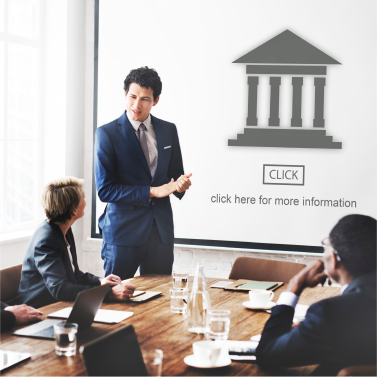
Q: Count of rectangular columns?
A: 4